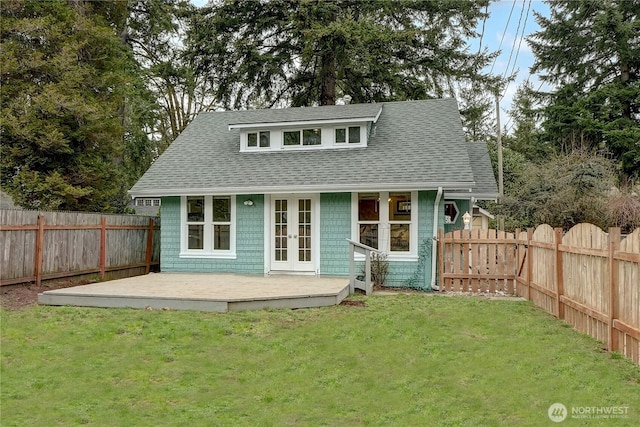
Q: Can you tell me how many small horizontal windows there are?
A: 3